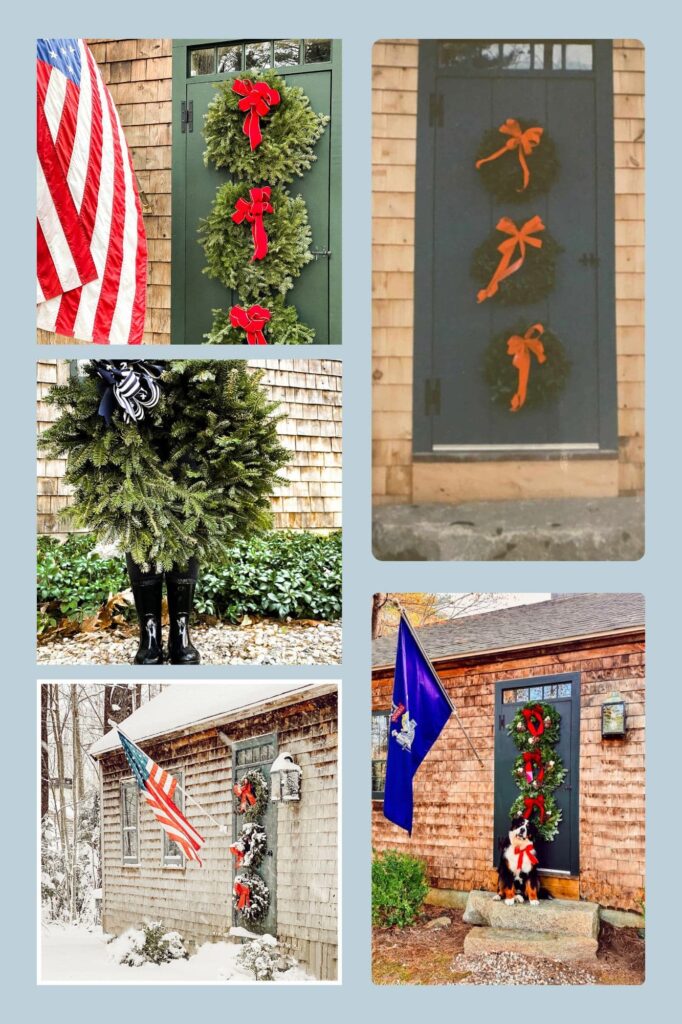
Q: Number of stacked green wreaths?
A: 12